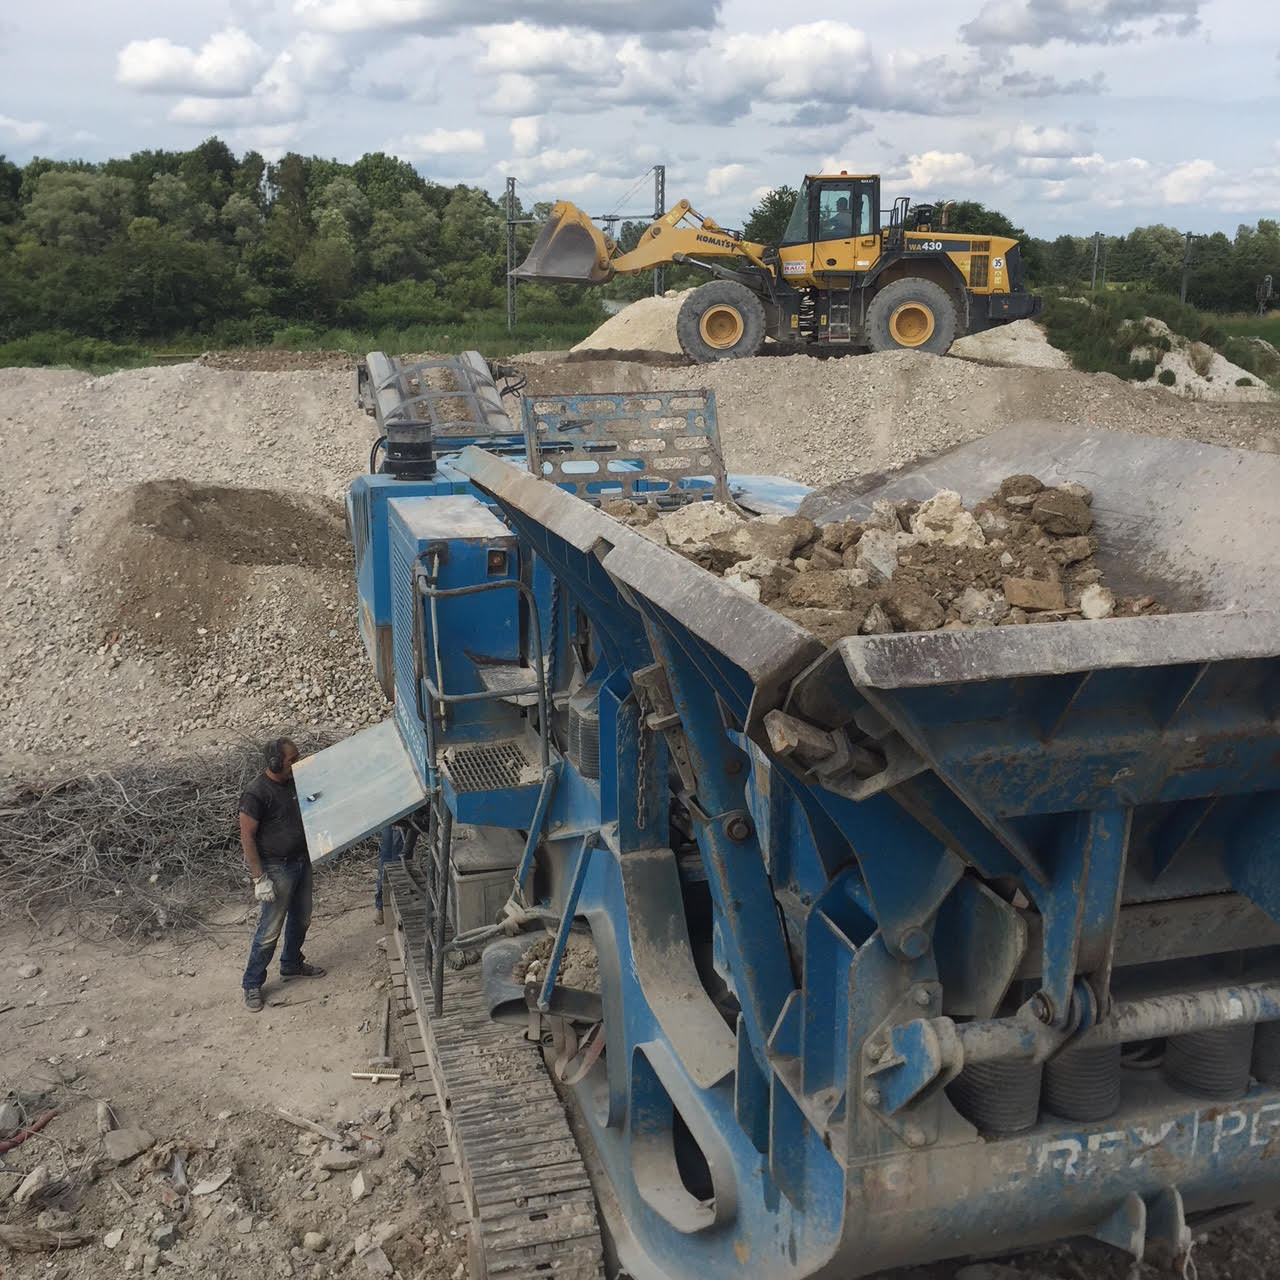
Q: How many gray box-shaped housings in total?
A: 1